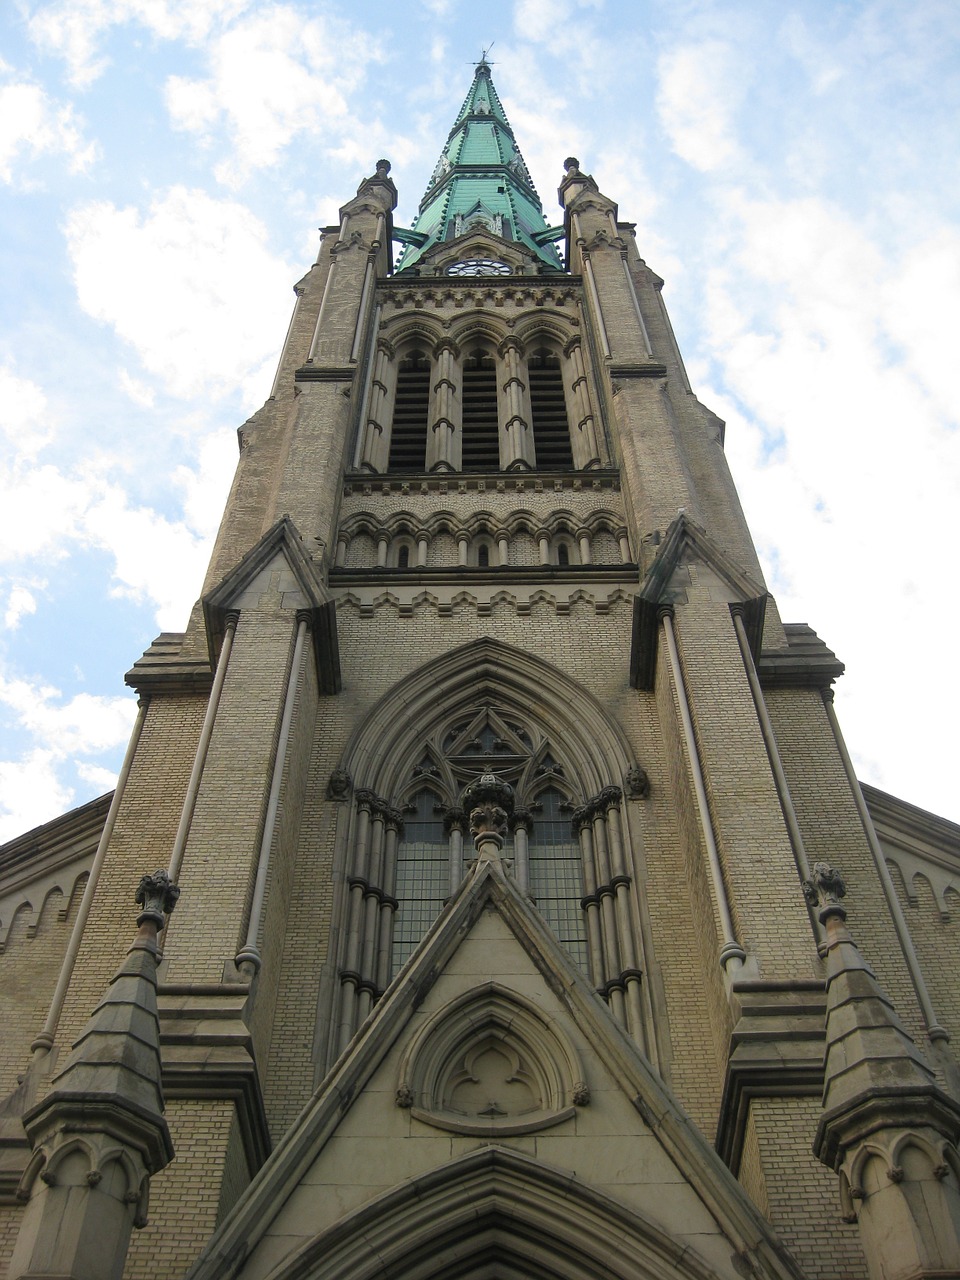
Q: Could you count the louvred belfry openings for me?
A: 3